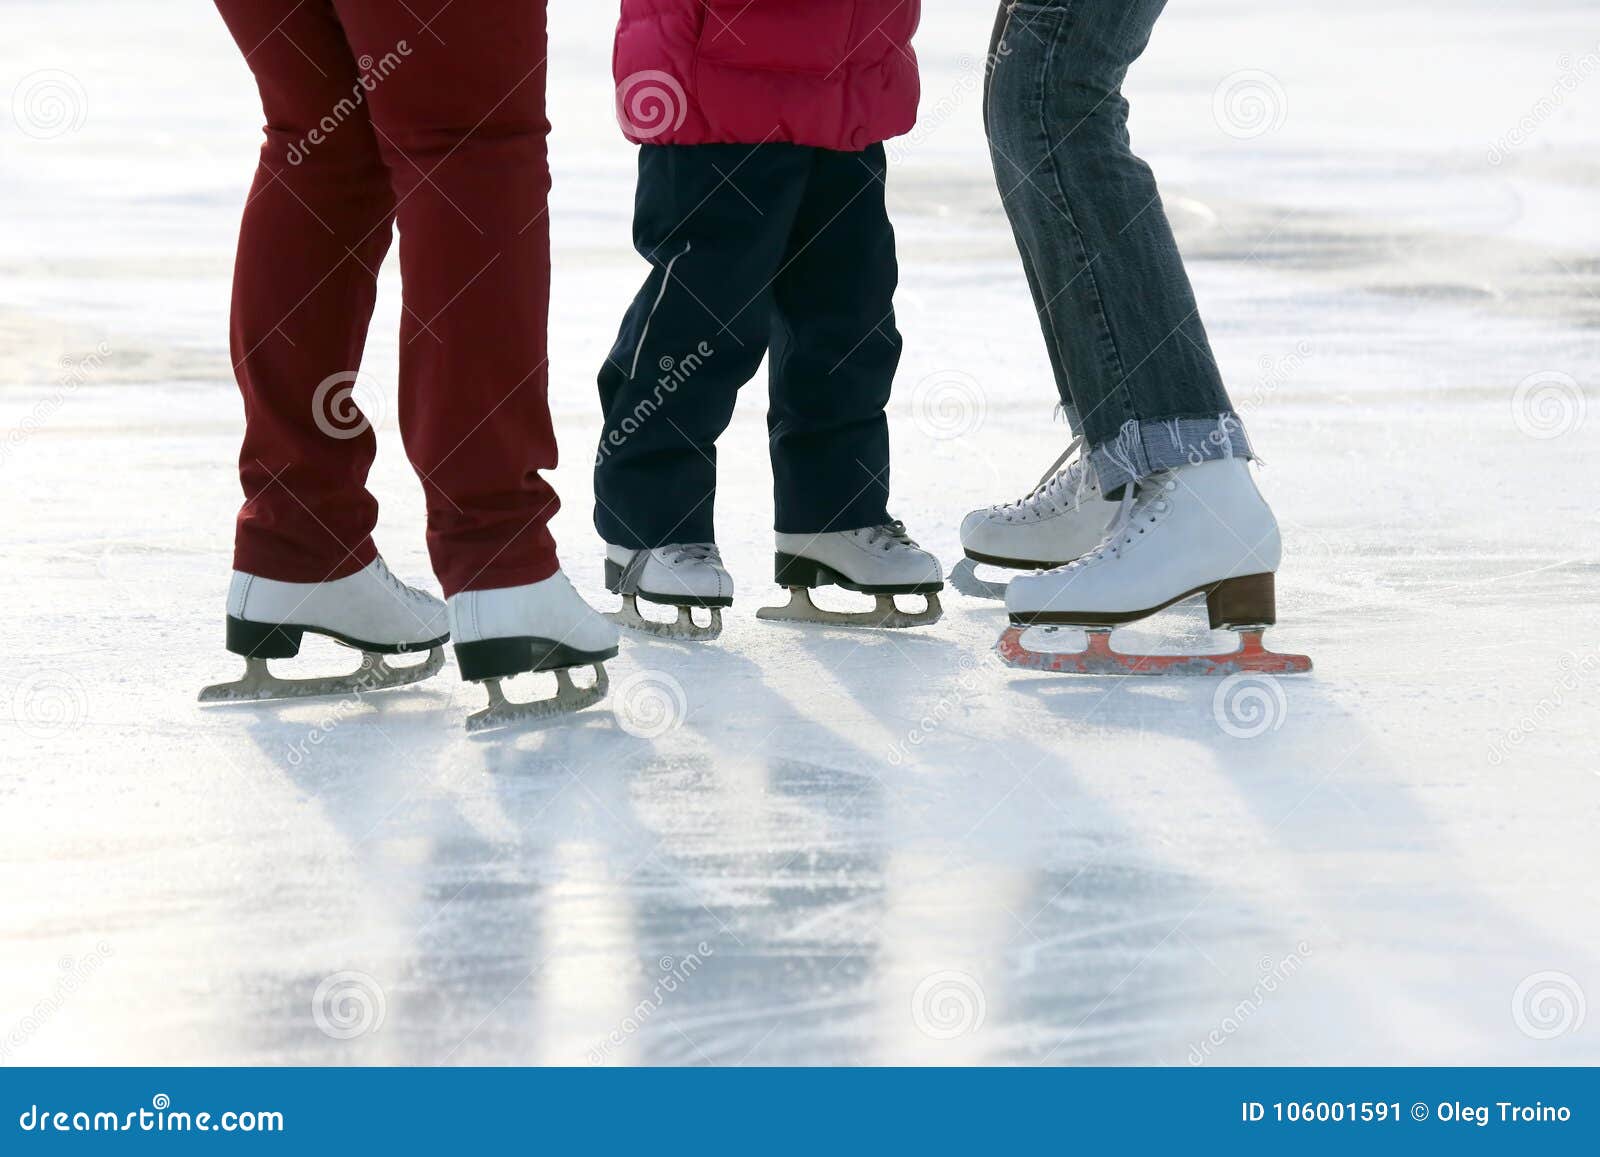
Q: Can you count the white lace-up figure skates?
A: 6